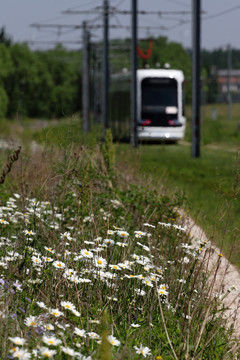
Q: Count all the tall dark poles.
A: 4